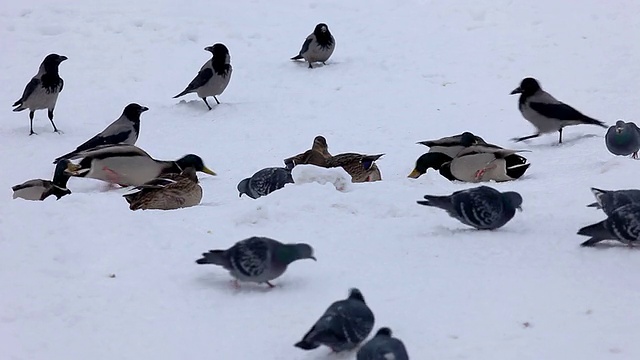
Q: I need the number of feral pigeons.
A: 8